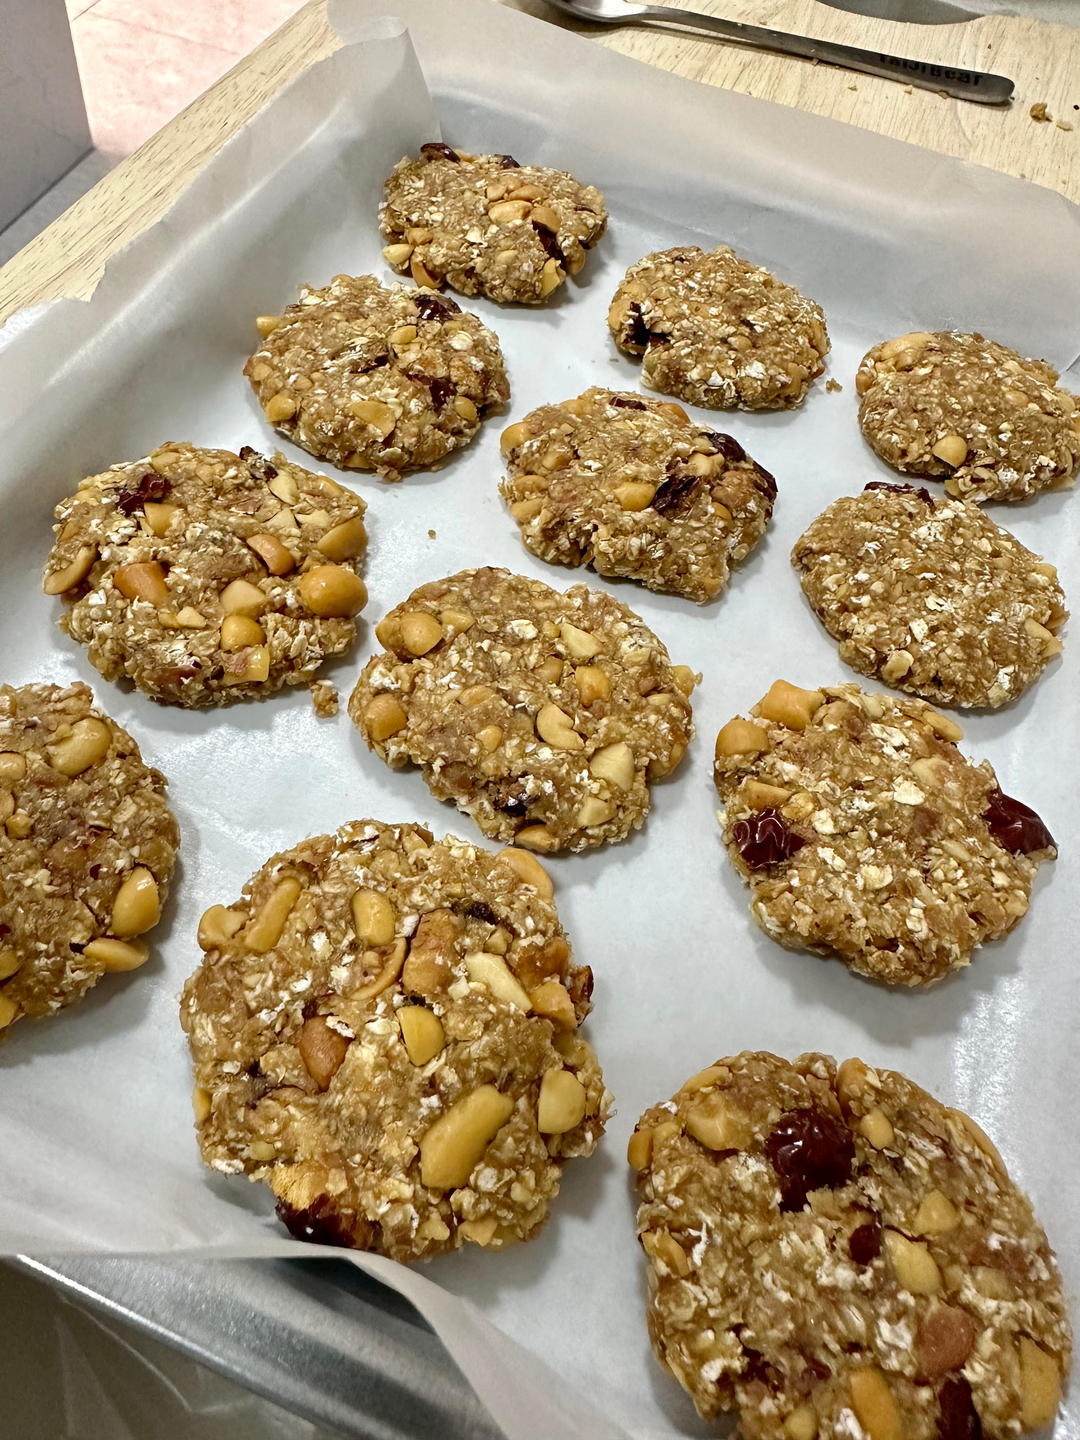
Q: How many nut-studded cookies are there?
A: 12